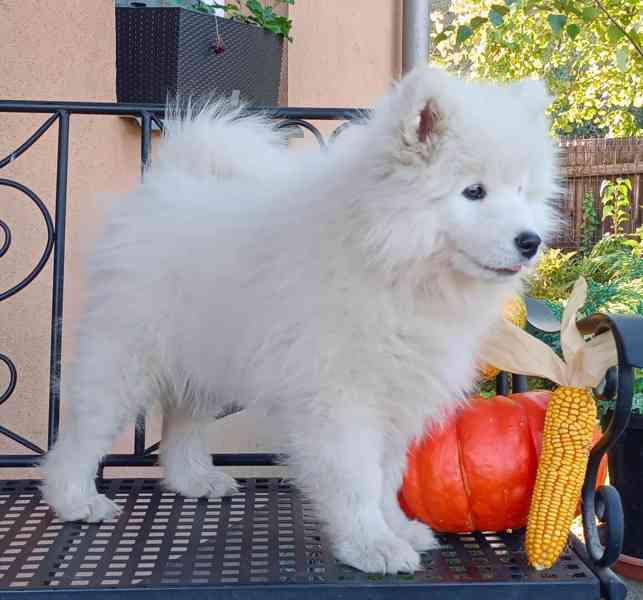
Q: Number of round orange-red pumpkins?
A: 1